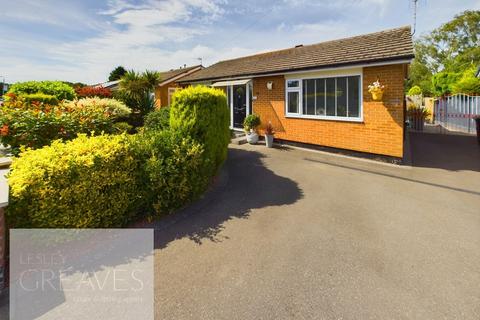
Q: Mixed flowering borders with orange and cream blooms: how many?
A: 1